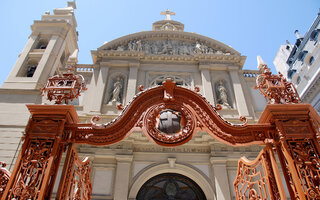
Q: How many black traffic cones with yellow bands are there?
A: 0